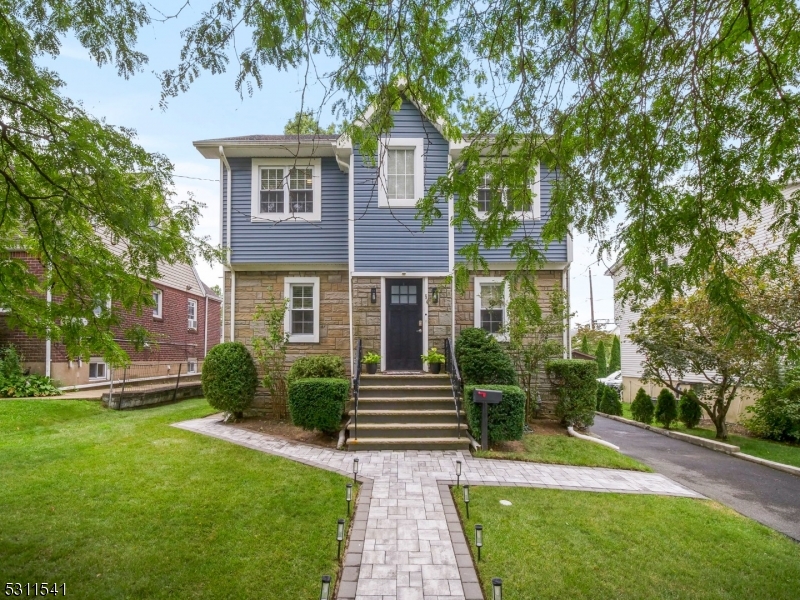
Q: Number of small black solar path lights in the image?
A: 8